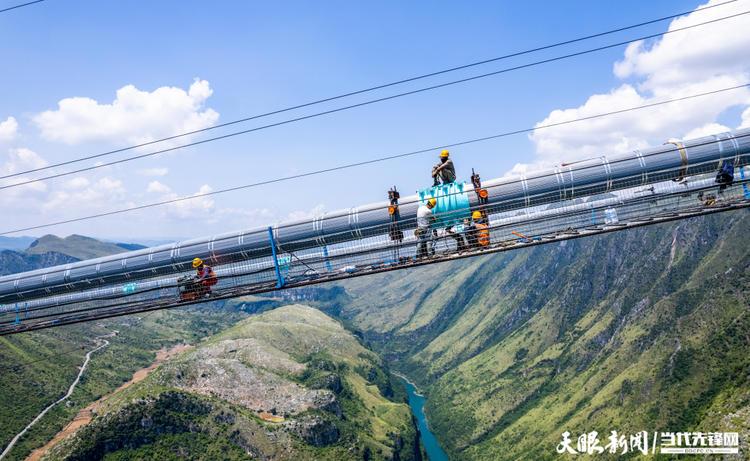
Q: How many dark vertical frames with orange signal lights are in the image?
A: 2